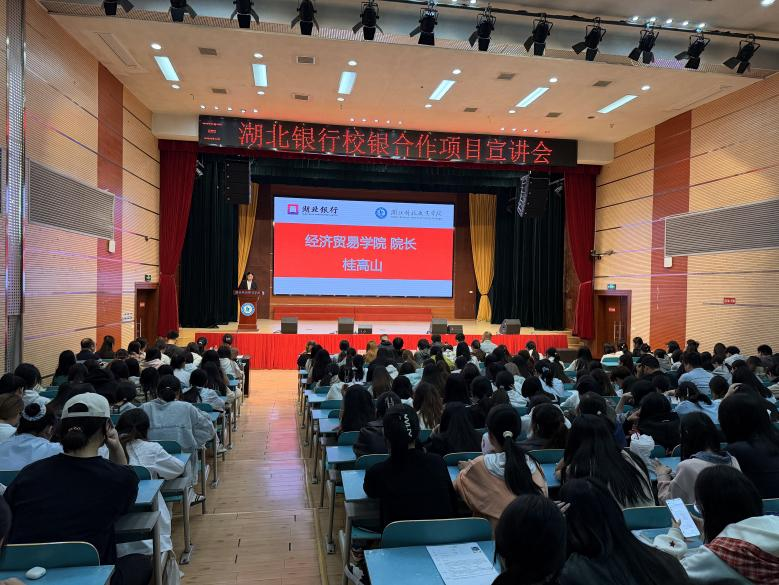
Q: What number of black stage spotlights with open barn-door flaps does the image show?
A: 12